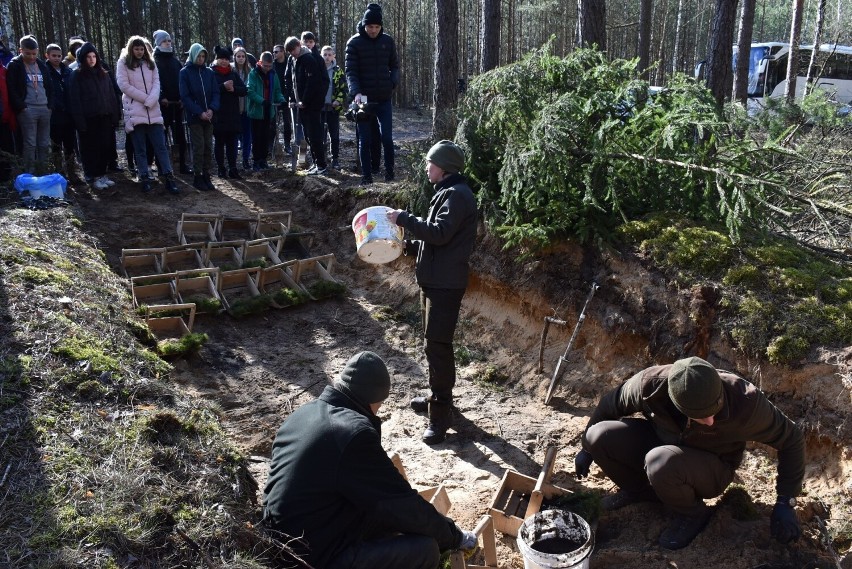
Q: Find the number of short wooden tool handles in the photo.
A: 1